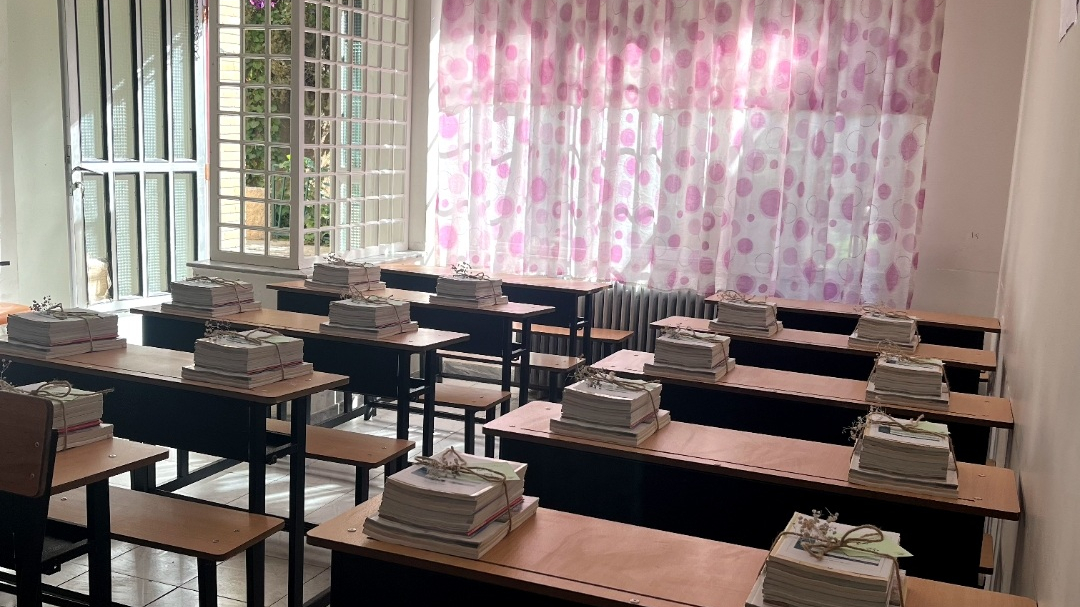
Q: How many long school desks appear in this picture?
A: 10